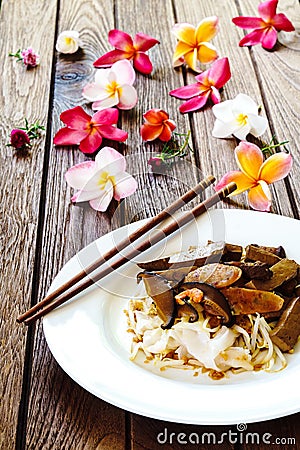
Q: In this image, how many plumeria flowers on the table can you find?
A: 11